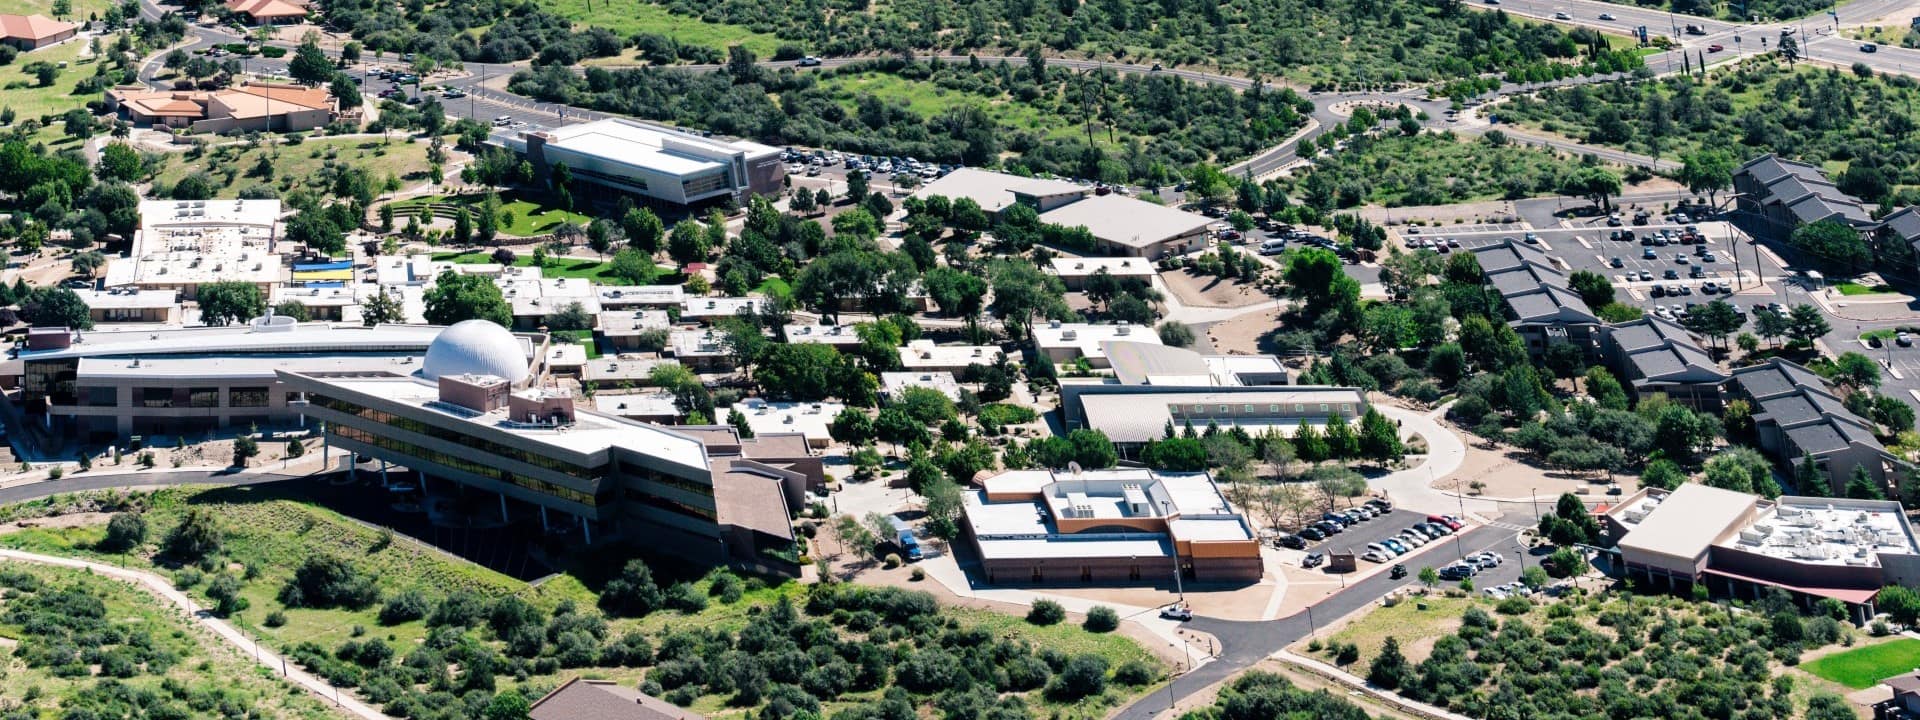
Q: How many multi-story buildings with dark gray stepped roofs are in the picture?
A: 5